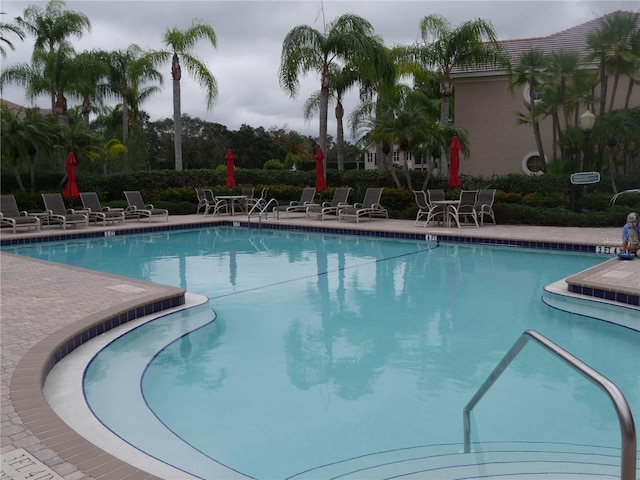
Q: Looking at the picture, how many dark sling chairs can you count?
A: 15